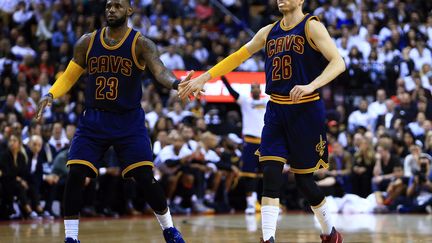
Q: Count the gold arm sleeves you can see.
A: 2